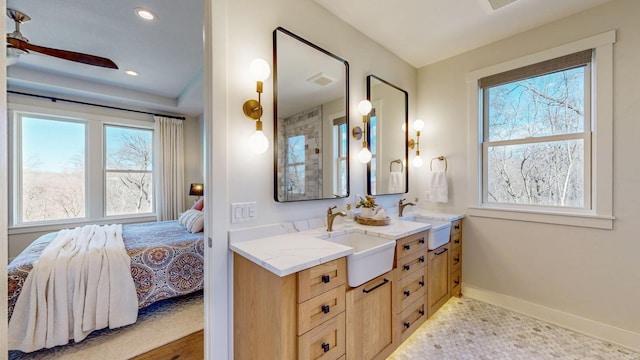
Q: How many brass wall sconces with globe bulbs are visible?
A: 3